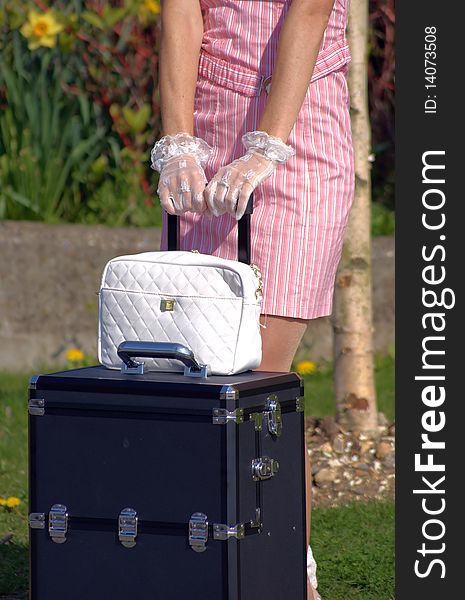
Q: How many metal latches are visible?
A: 5